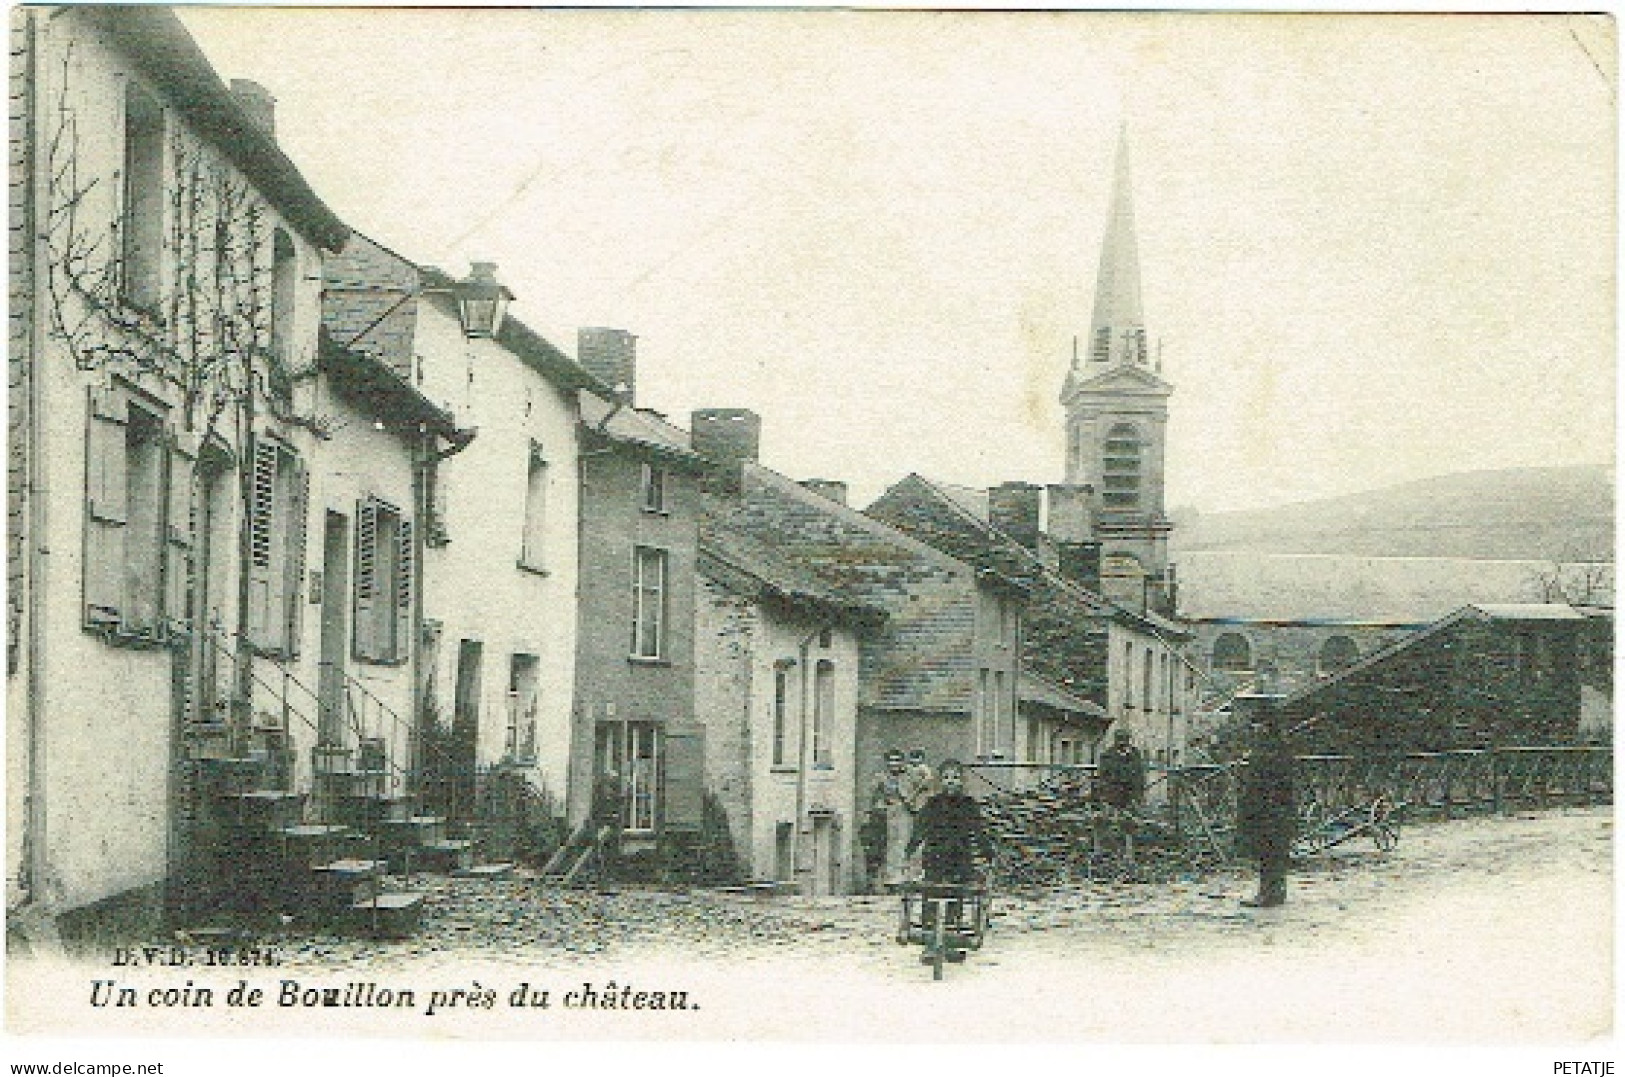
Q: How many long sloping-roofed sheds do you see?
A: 1